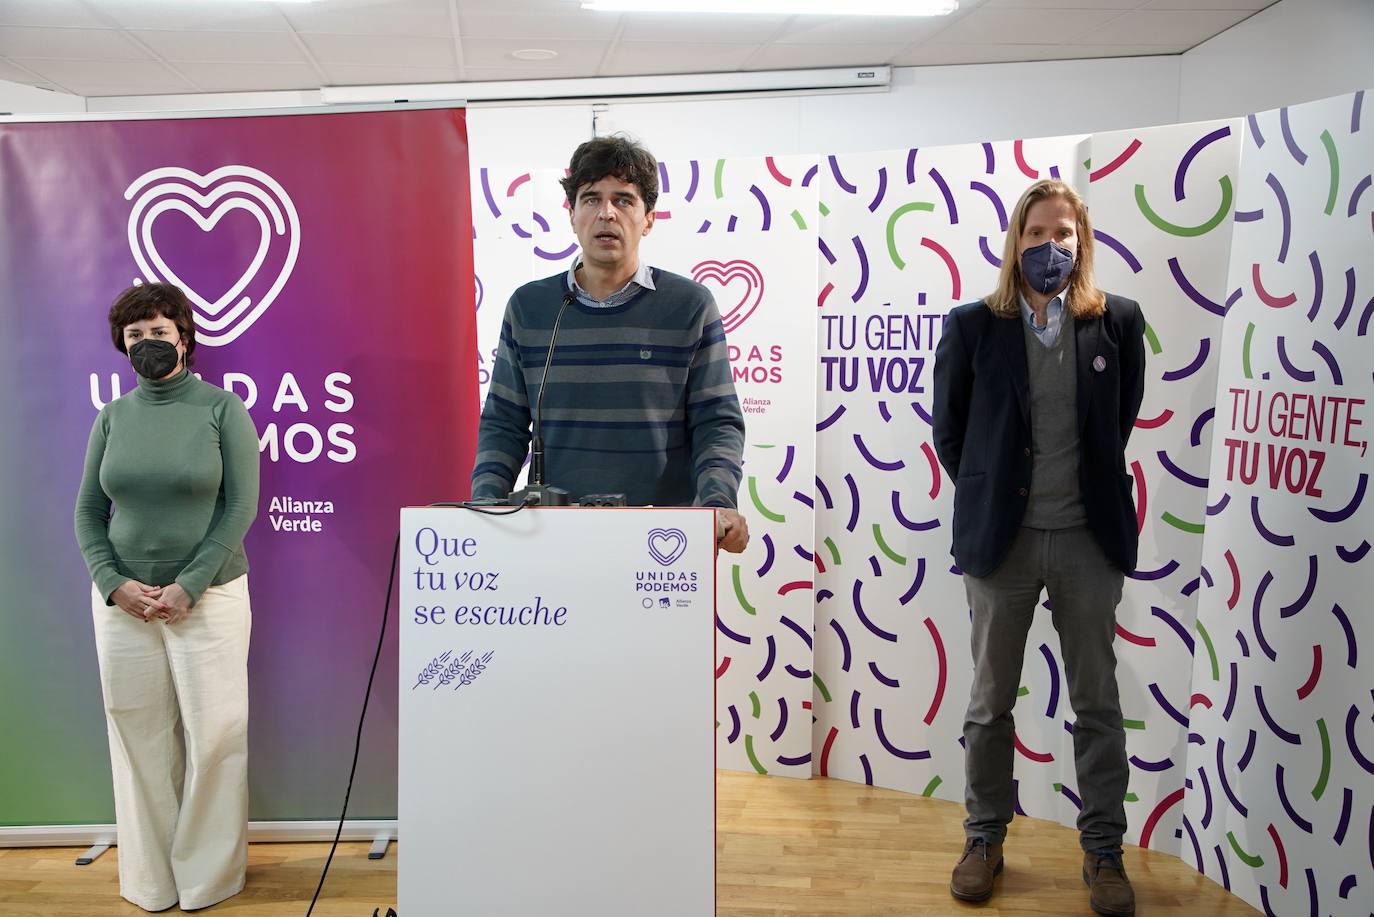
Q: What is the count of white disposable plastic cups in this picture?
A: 0